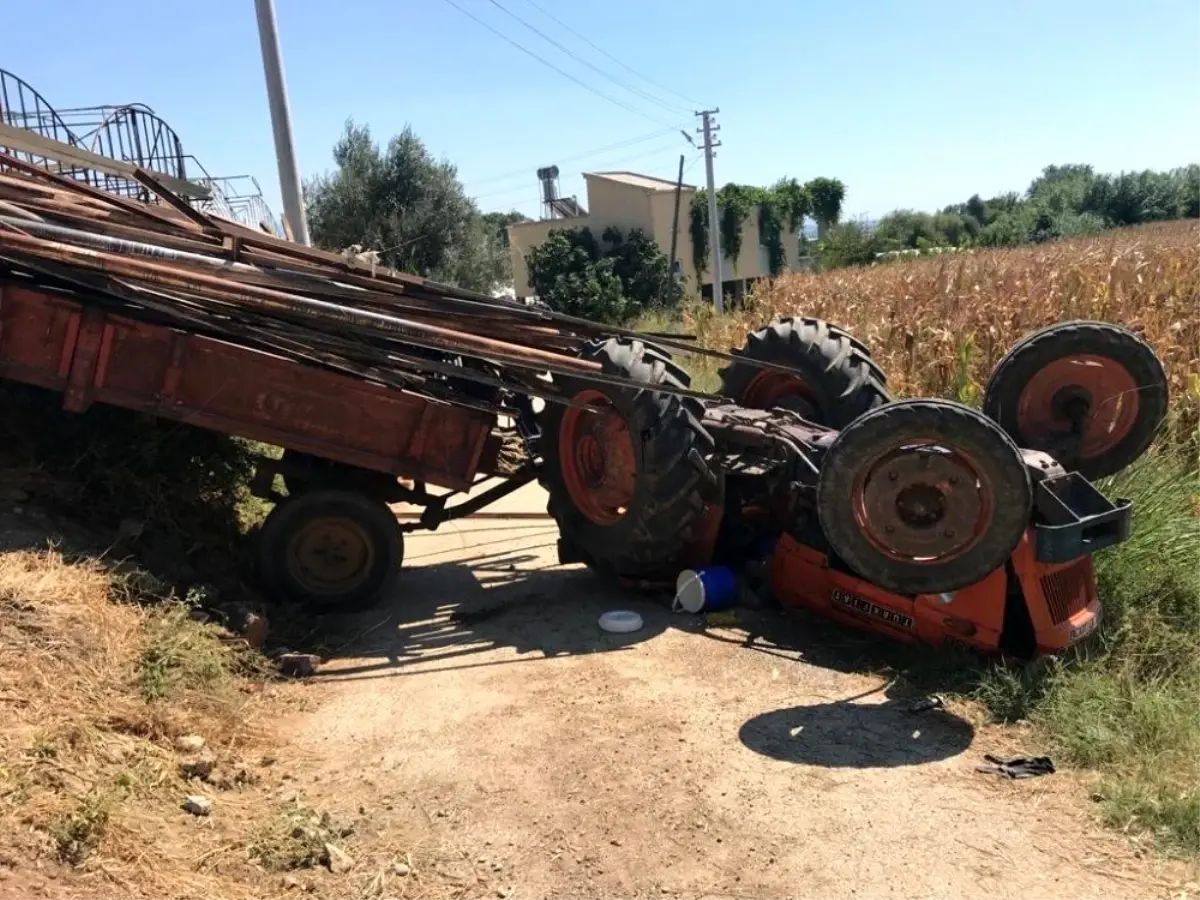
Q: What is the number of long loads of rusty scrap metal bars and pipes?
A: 1